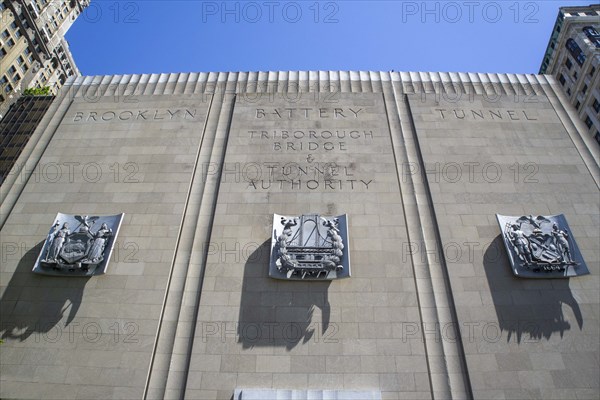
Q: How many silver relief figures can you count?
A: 3